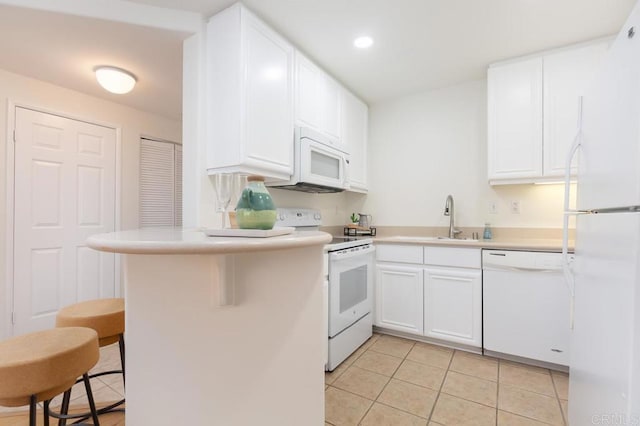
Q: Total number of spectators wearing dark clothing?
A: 0